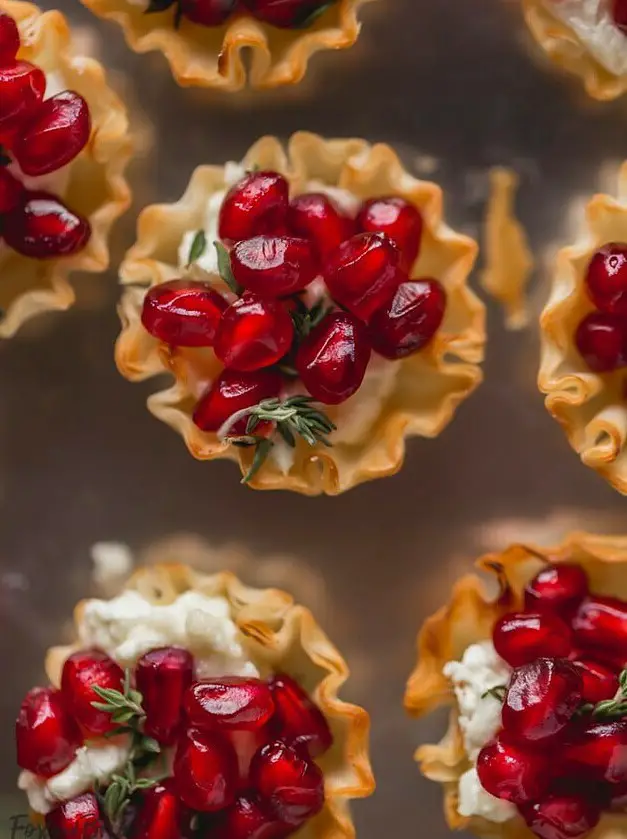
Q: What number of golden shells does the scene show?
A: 7